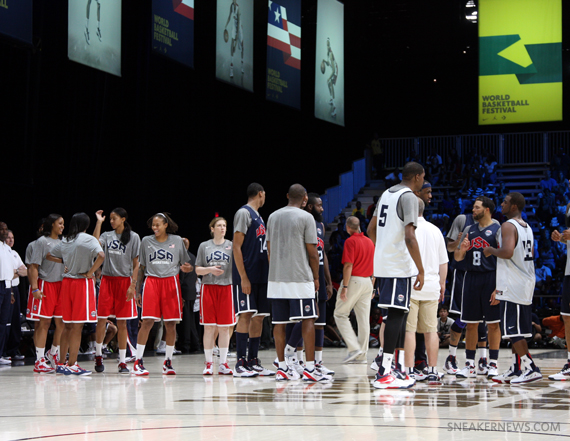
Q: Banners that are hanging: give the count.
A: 7